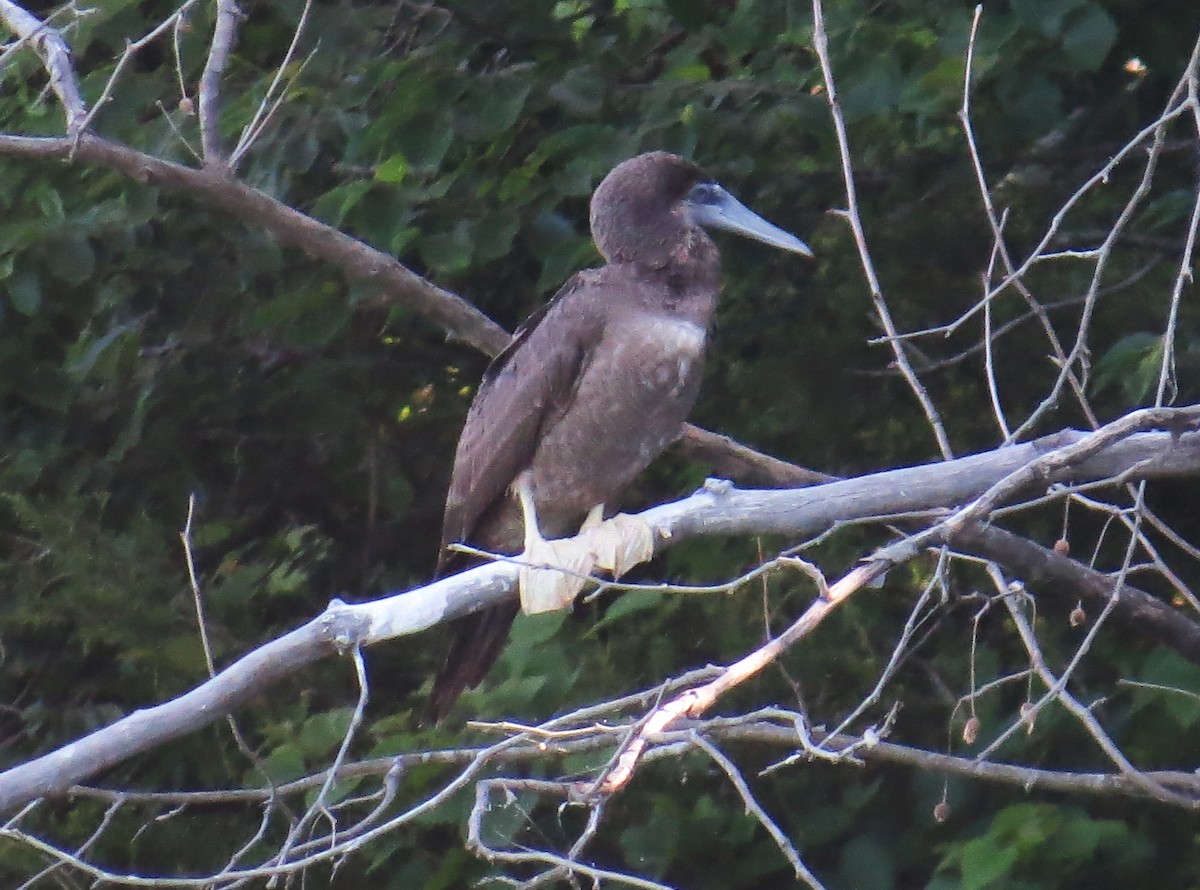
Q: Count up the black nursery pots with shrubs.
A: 0